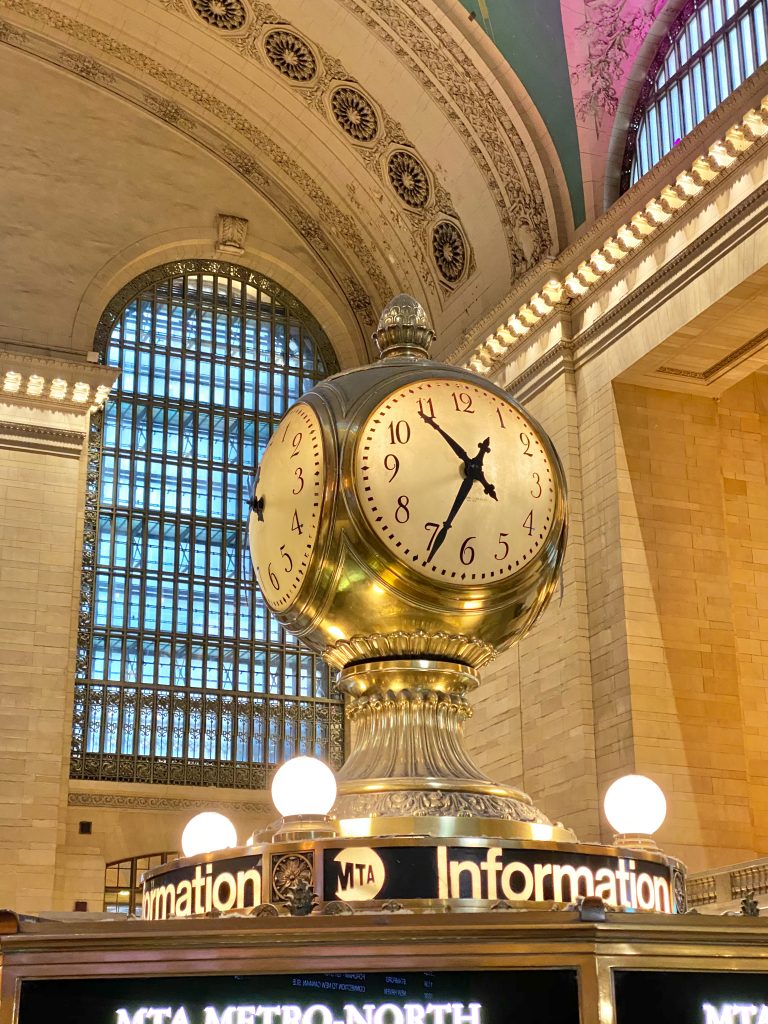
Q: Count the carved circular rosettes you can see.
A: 5